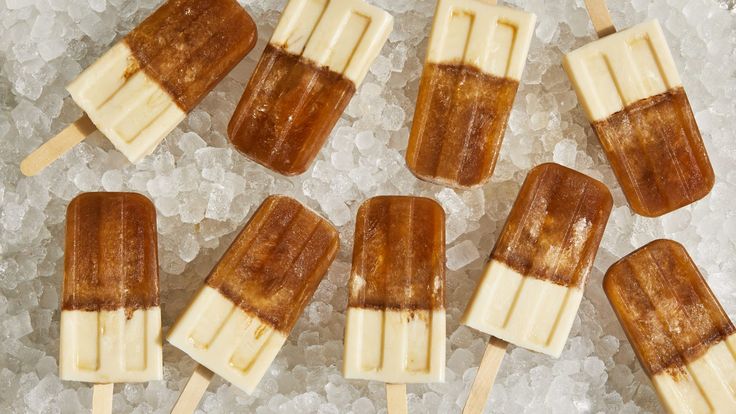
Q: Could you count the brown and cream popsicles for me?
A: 9